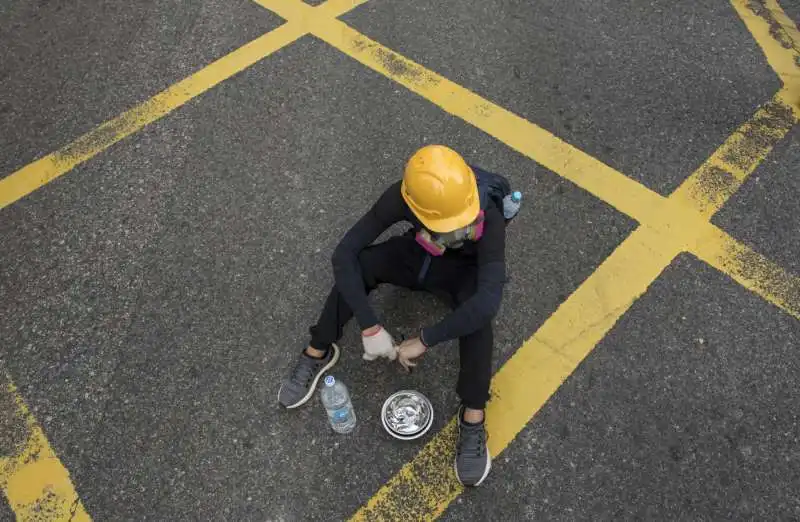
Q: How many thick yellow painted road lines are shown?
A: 5